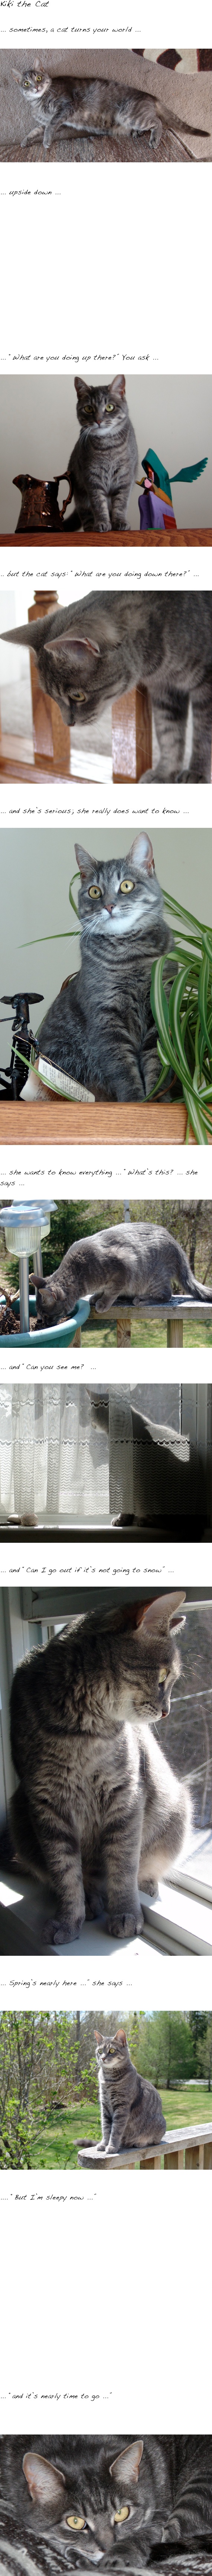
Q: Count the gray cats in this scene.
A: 9